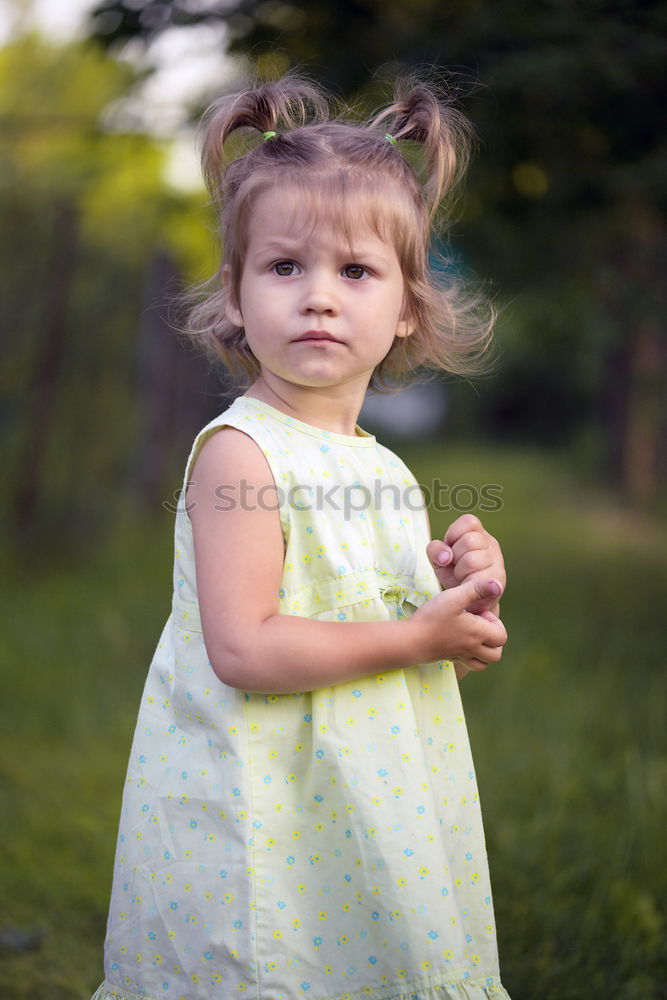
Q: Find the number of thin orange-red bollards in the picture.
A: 0